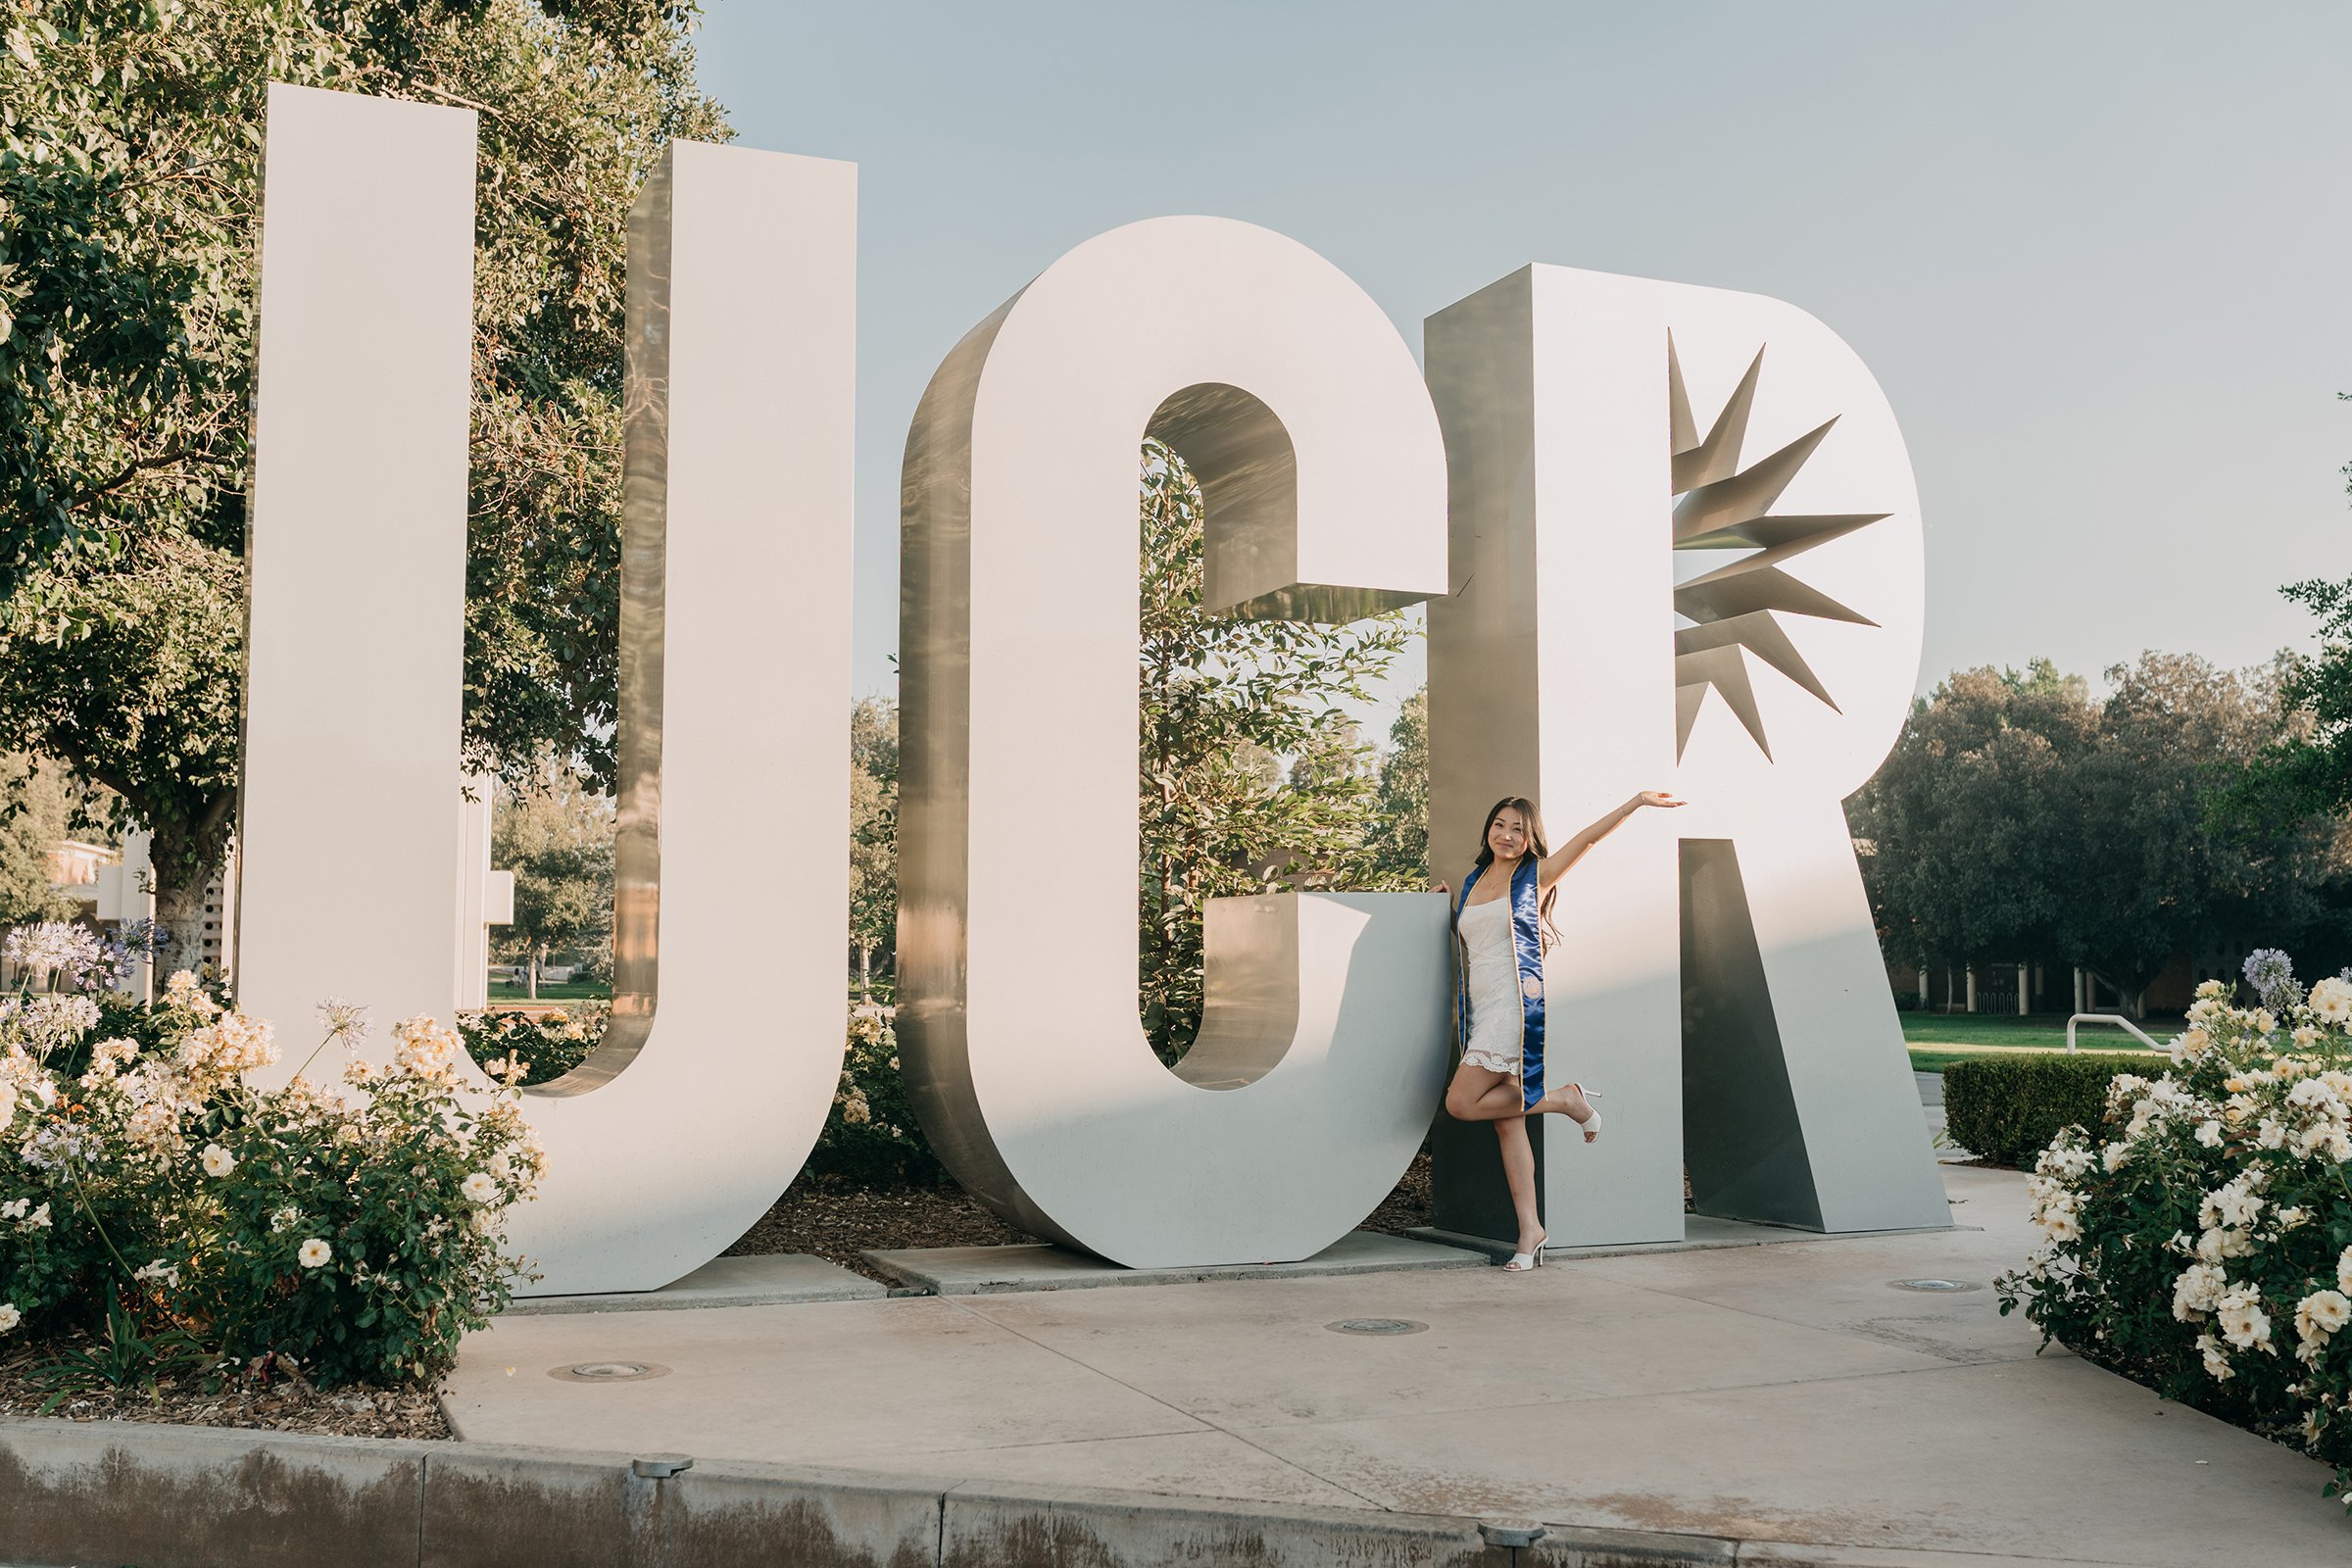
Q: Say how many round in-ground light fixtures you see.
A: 3